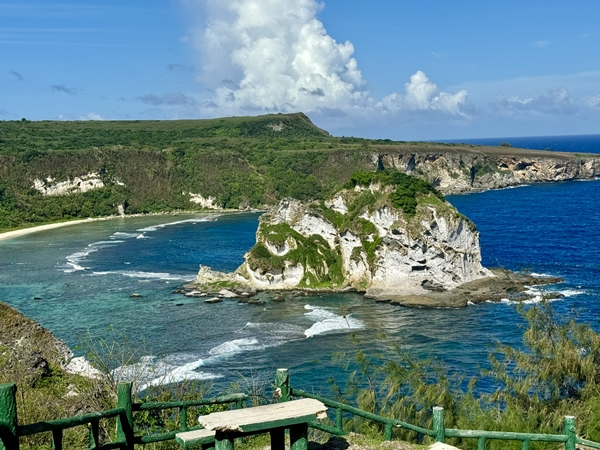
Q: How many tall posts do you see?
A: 5